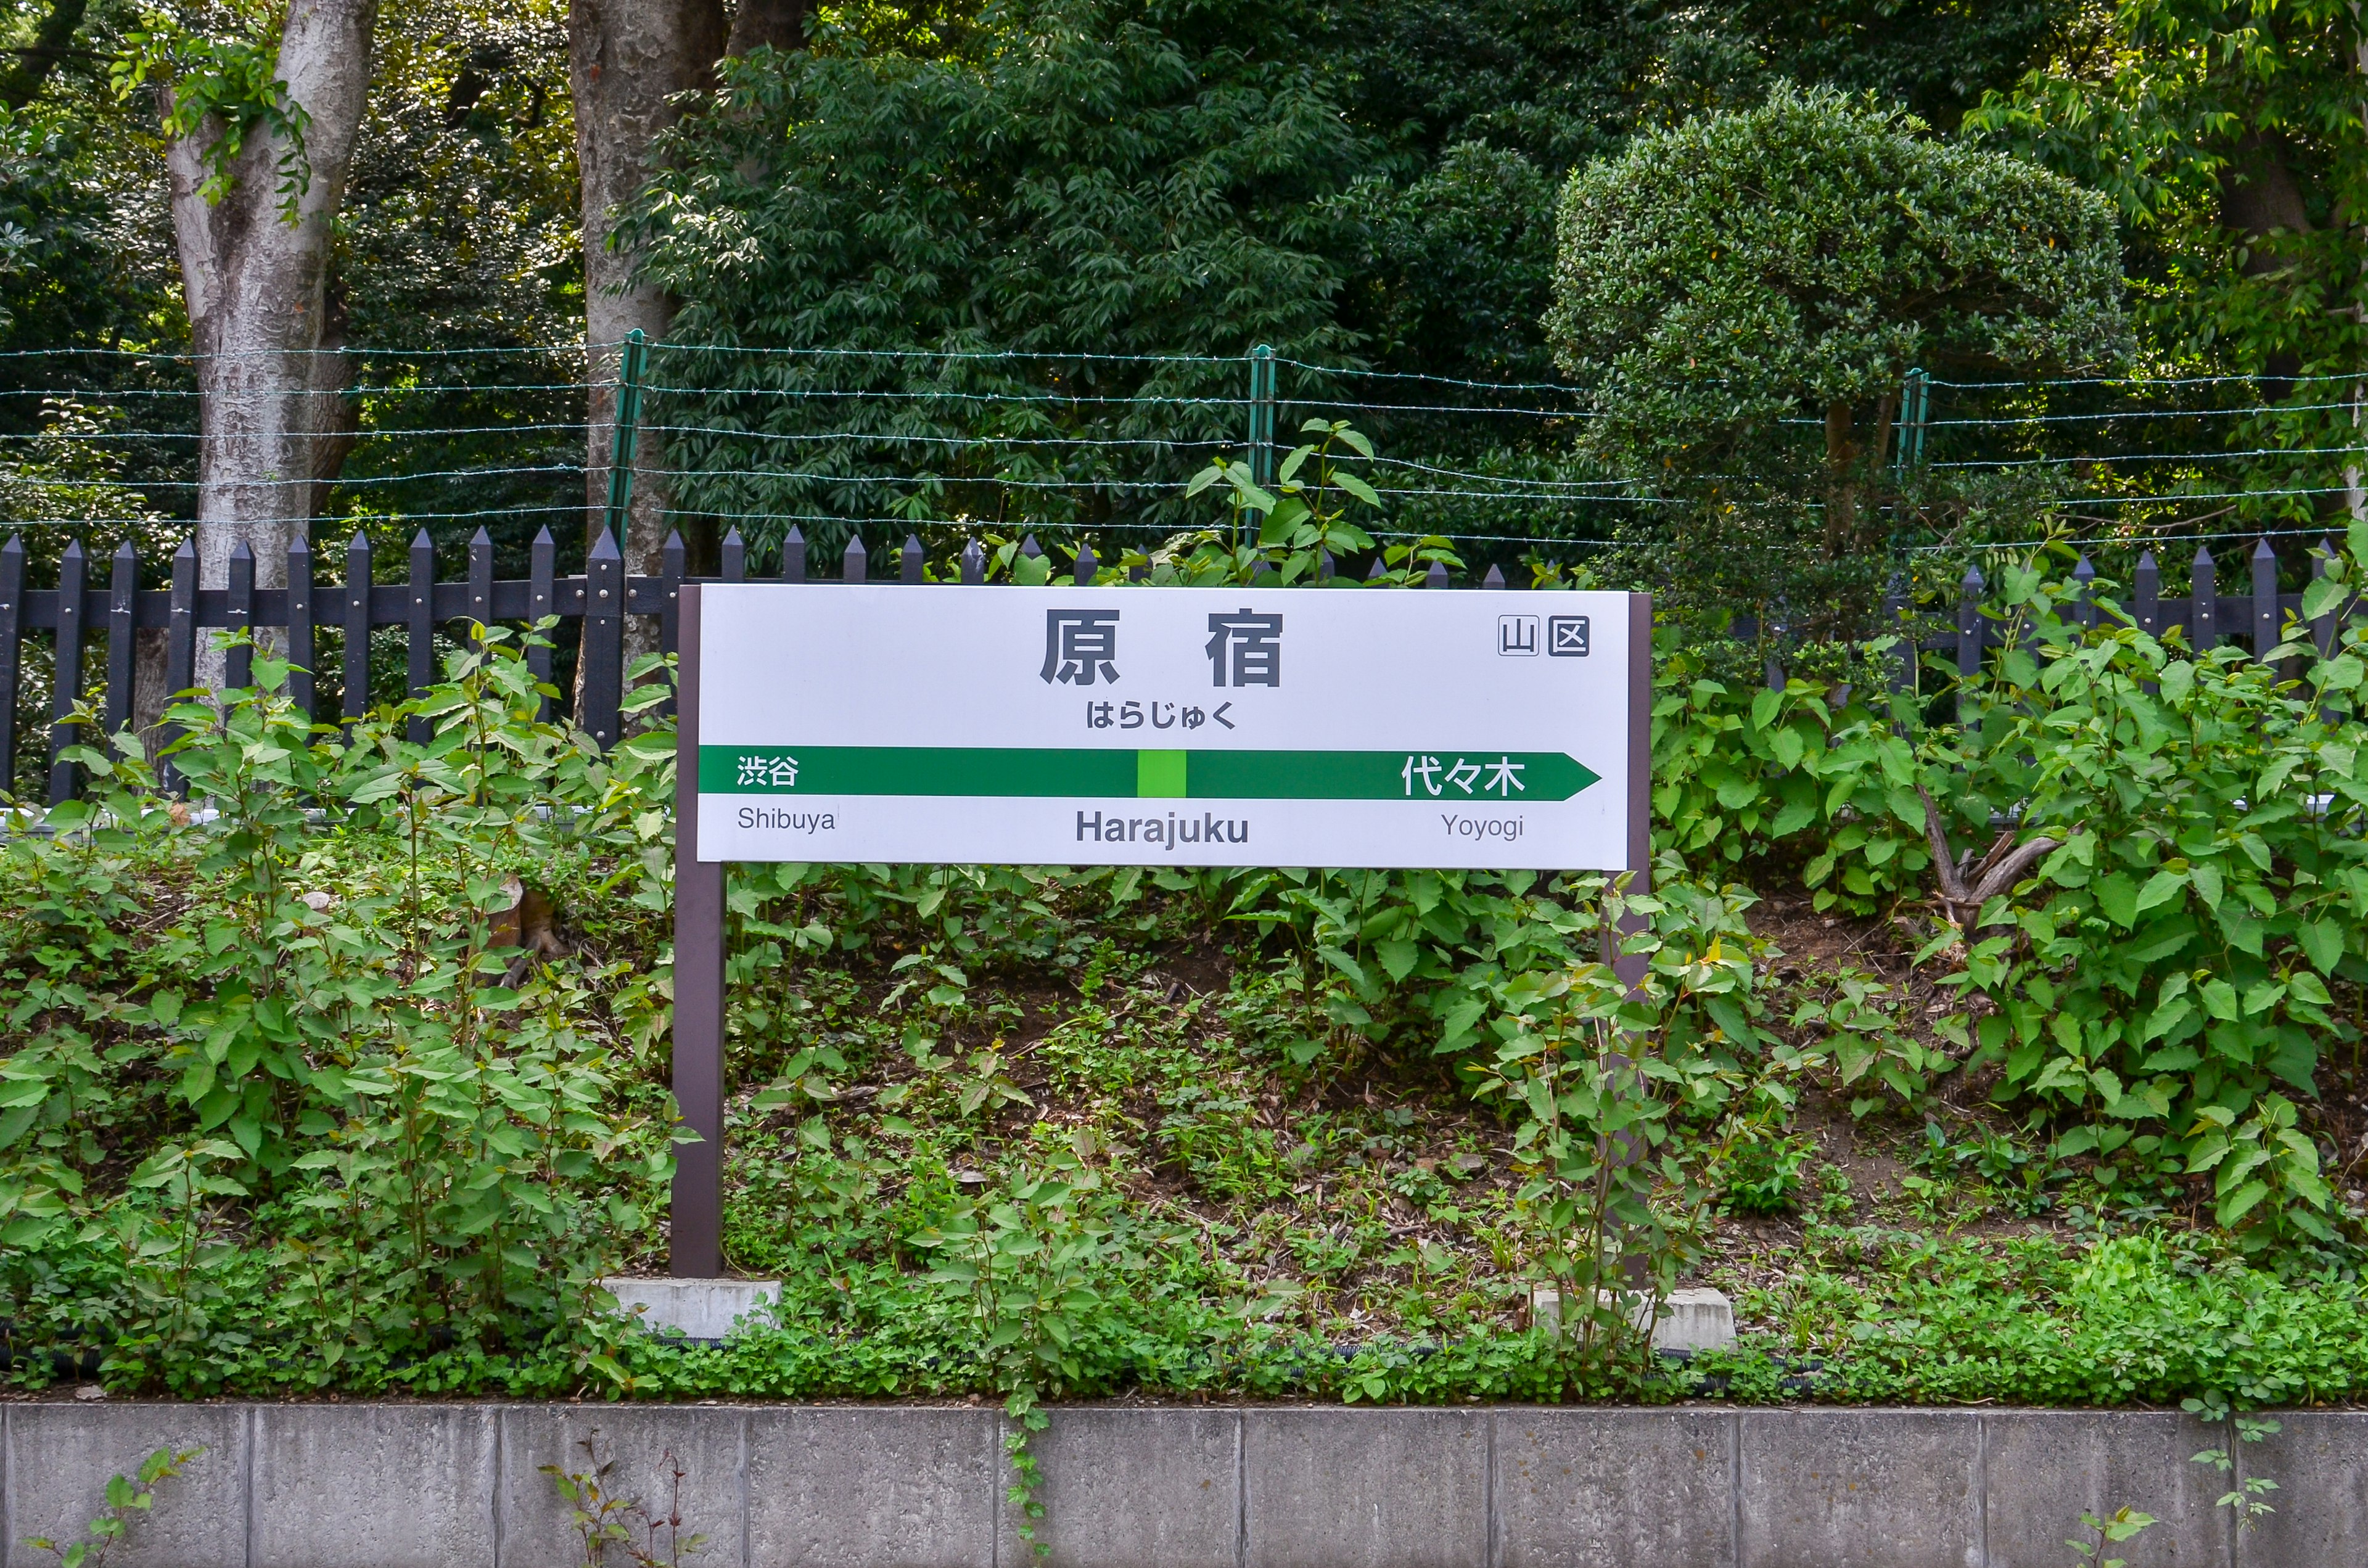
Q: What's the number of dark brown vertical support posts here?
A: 2